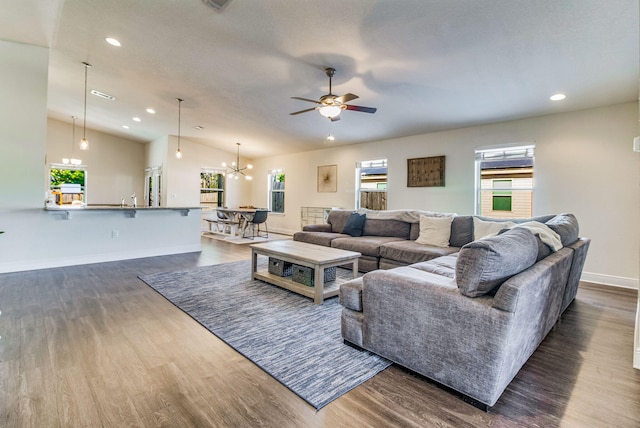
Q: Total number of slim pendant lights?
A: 2